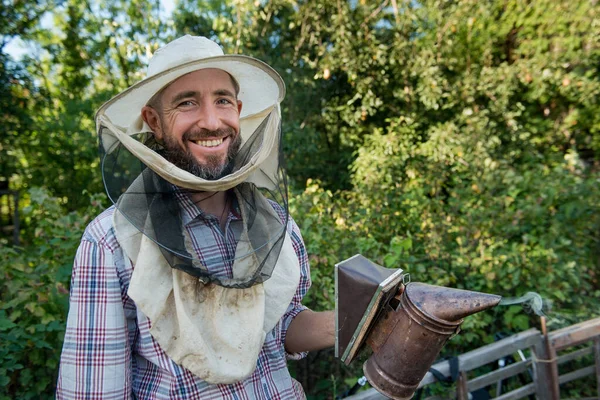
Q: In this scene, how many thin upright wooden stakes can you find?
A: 1